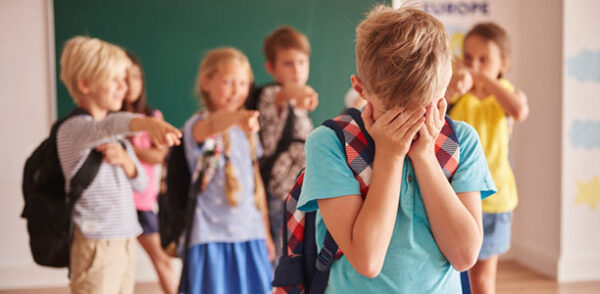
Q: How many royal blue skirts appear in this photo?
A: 1